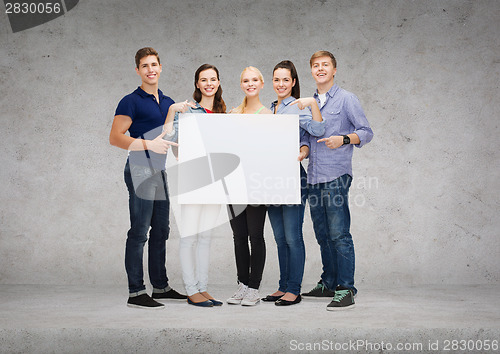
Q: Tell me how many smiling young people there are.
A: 5